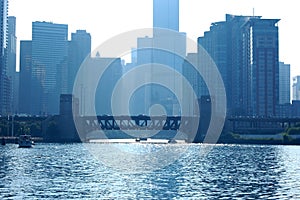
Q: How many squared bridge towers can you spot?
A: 2